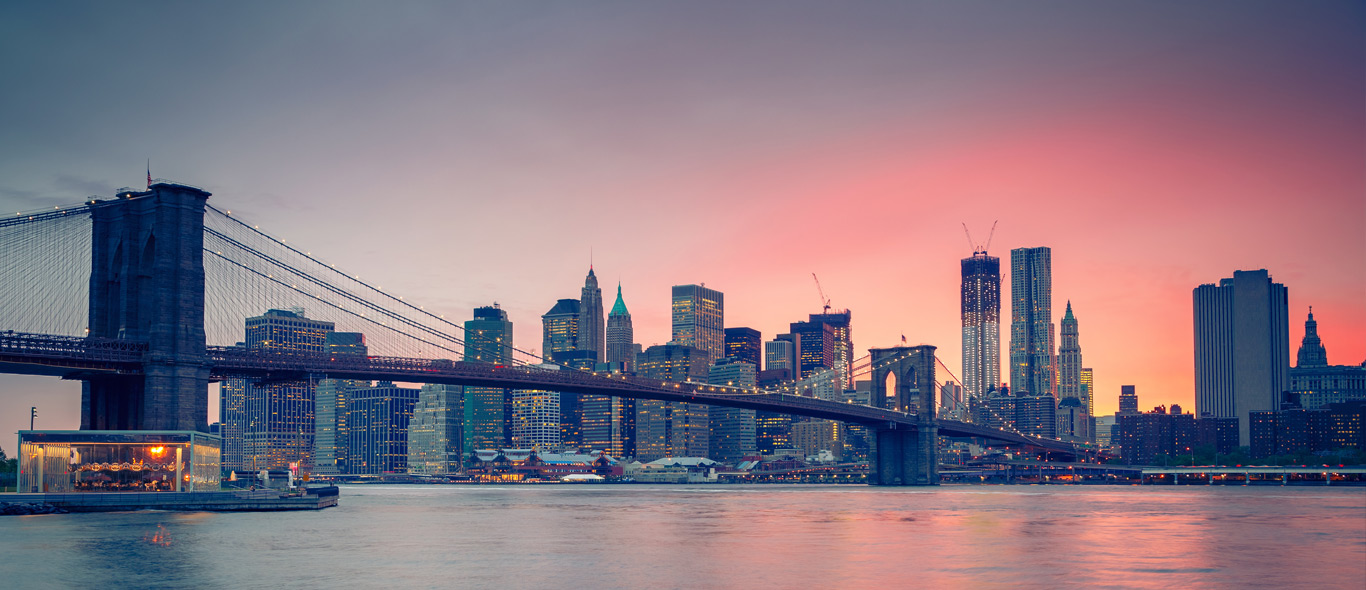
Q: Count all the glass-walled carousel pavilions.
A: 1